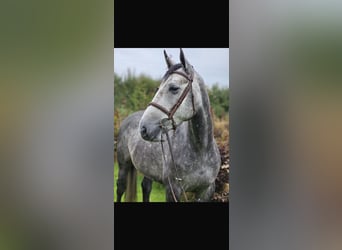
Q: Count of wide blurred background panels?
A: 2